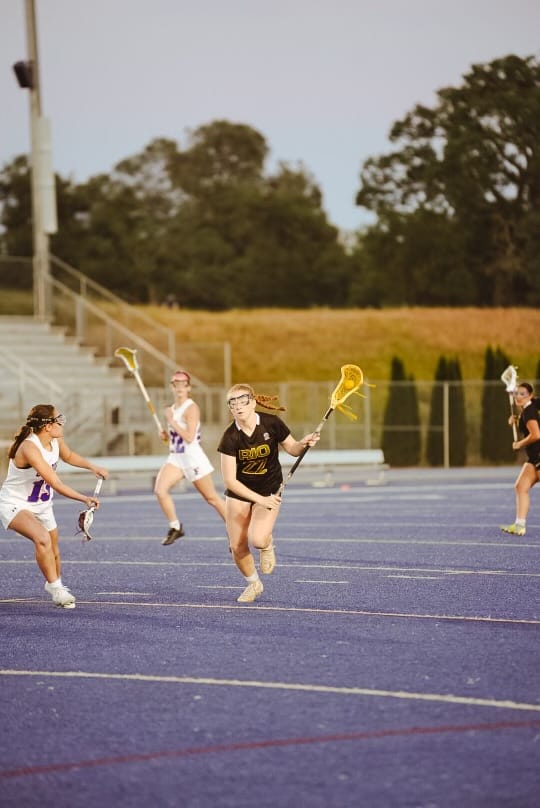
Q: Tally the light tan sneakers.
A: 2